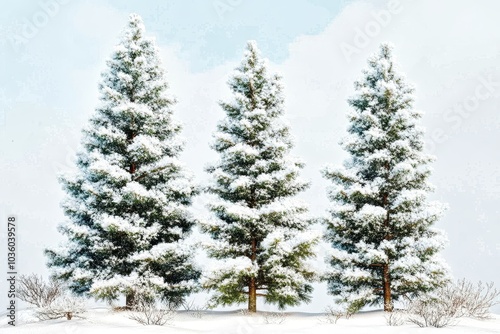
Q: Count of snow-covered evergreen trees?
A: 3